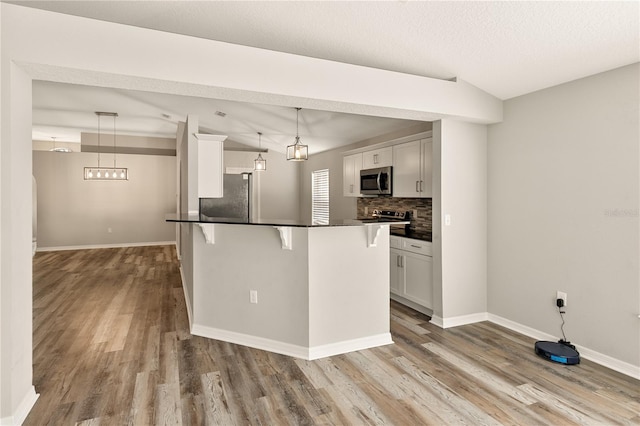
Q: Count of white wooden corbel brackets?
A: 3